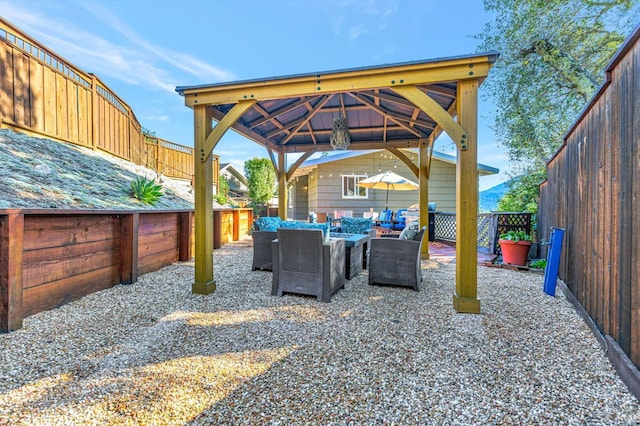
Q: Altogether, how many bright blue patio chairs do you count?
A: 2